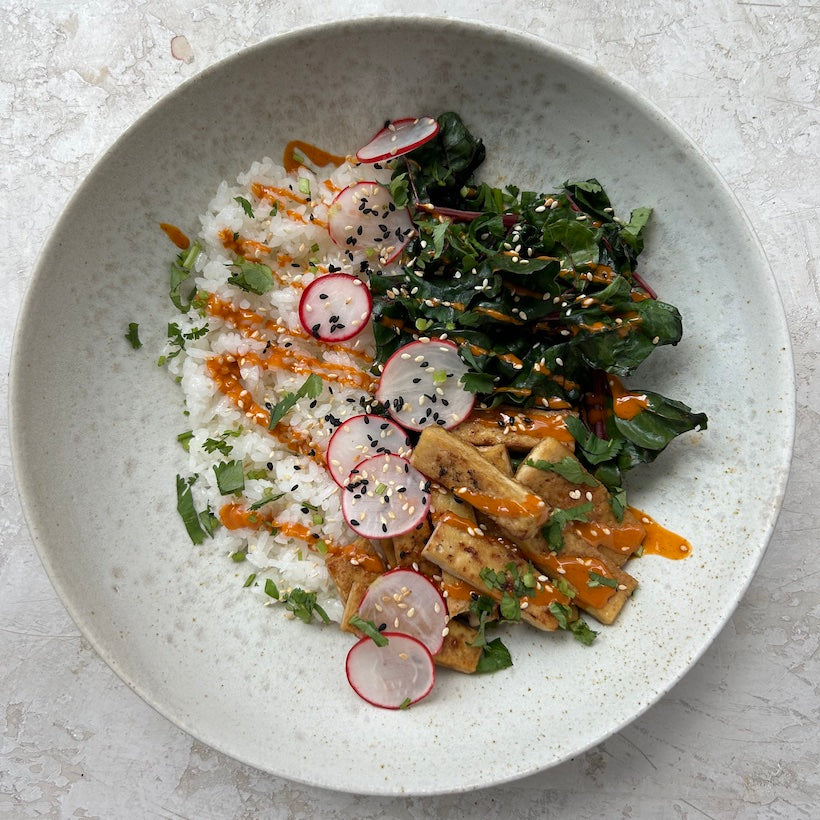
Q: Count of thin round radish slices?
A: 8